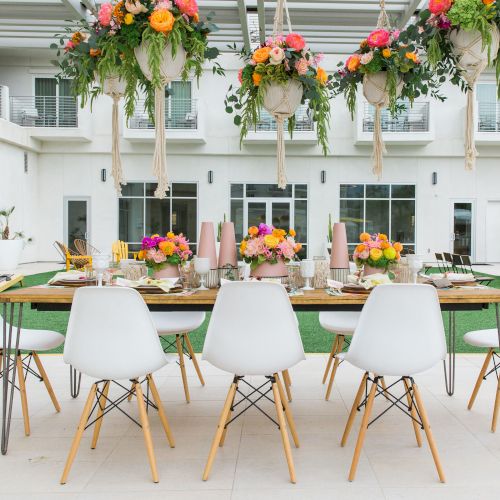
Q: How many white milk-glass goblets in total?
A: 4